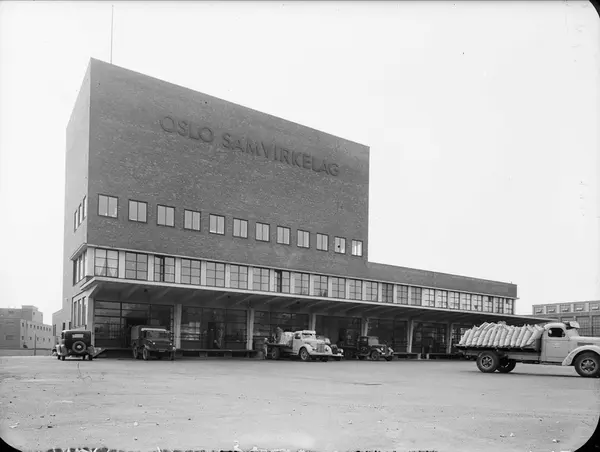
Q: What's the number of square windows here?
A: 12